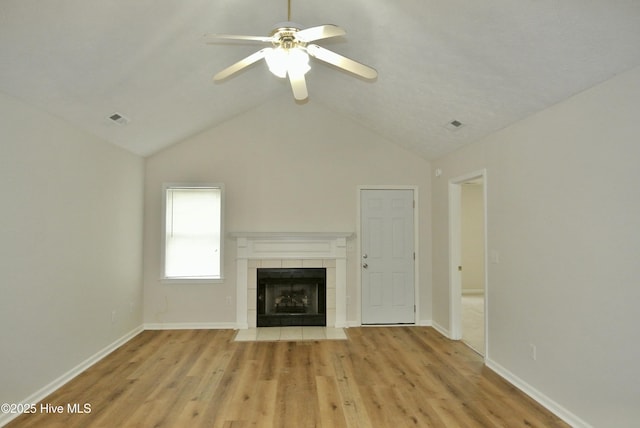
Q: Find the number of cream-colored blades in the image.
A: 5